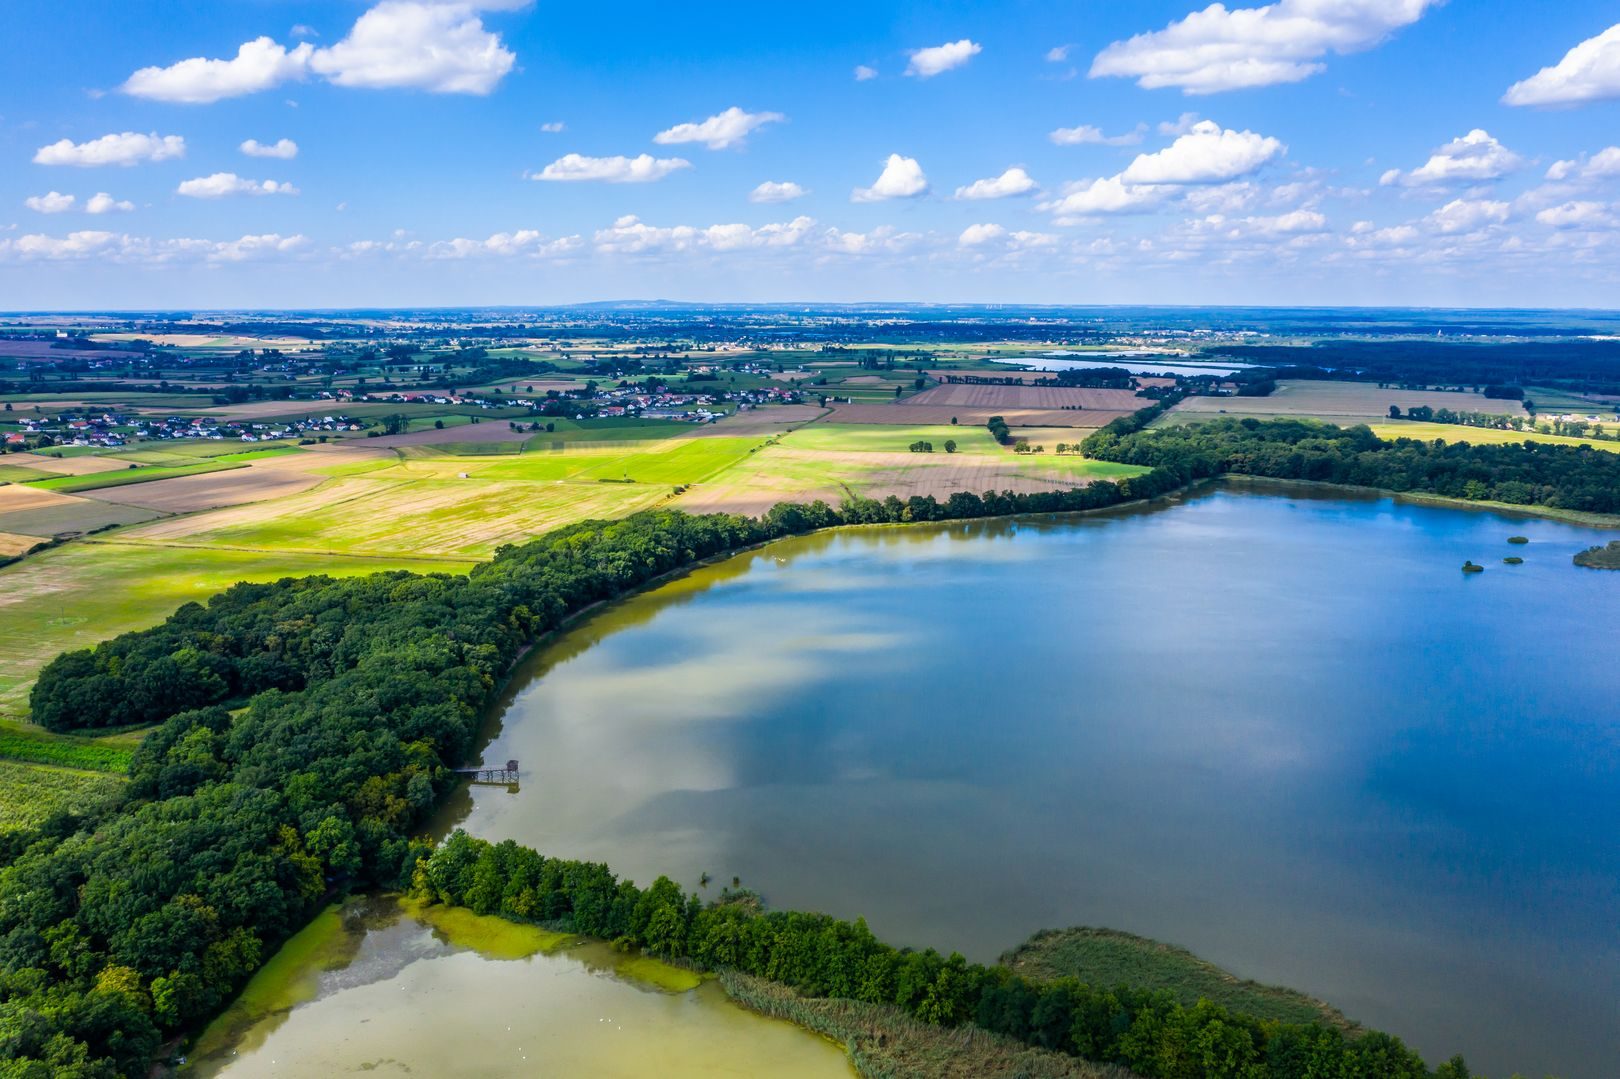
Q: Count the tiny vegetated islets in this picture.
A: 3